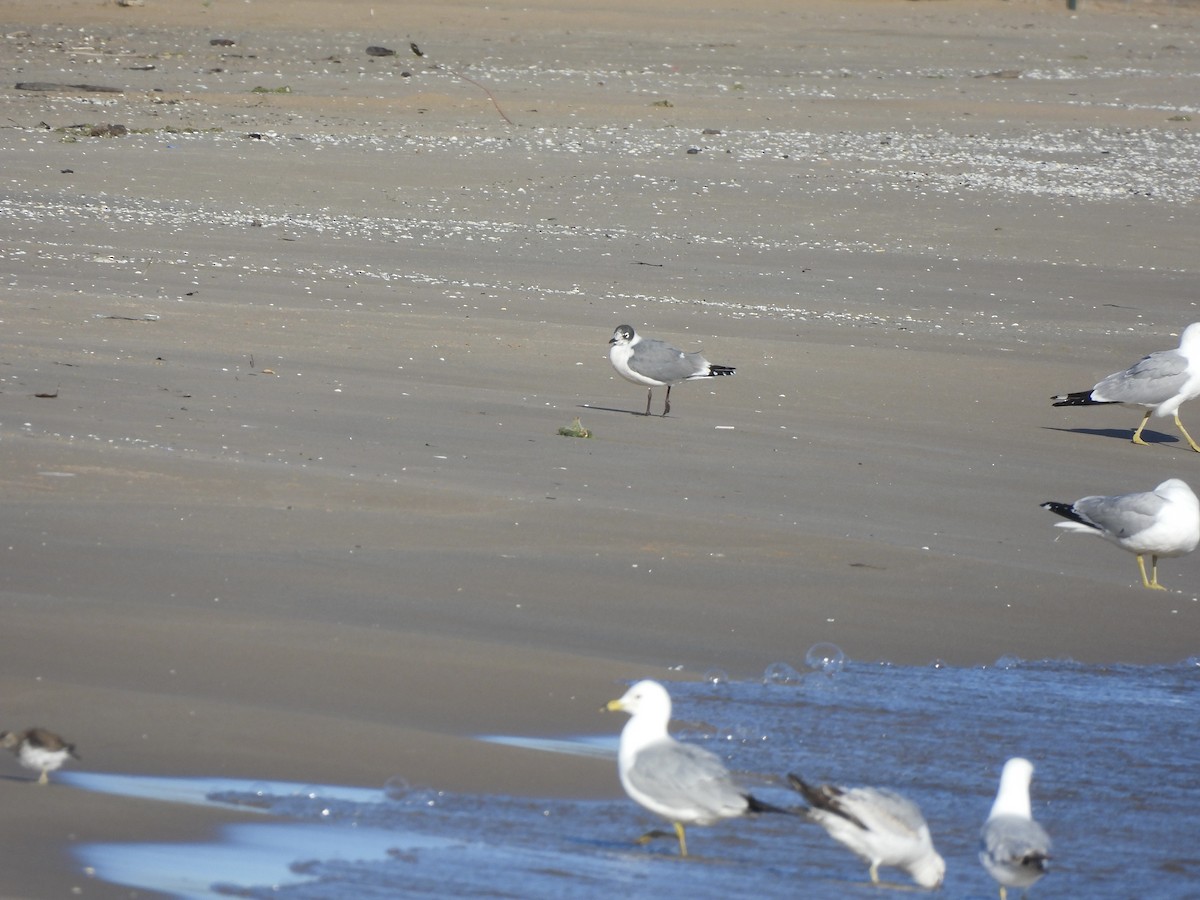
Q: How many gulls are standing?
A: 6